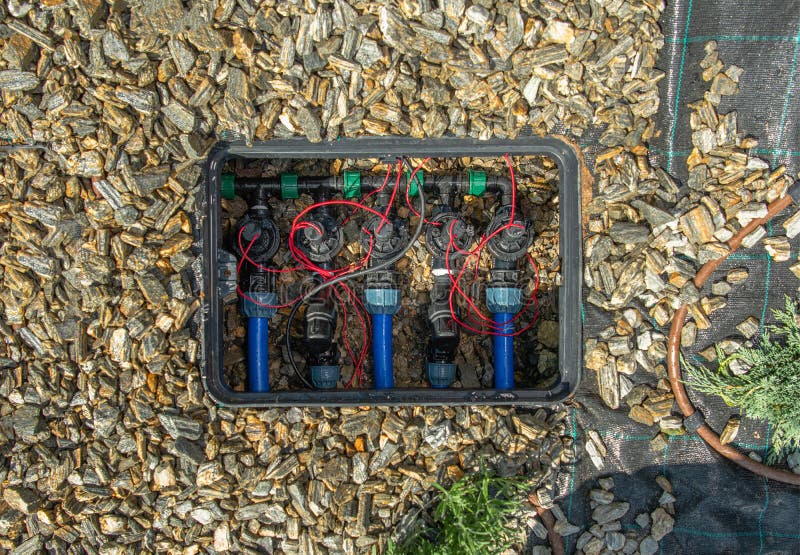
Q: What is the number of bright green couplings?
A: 5